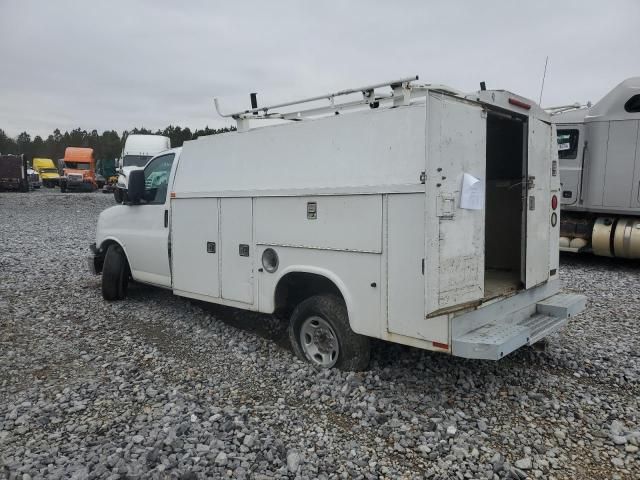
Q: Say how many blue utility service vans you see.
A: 0